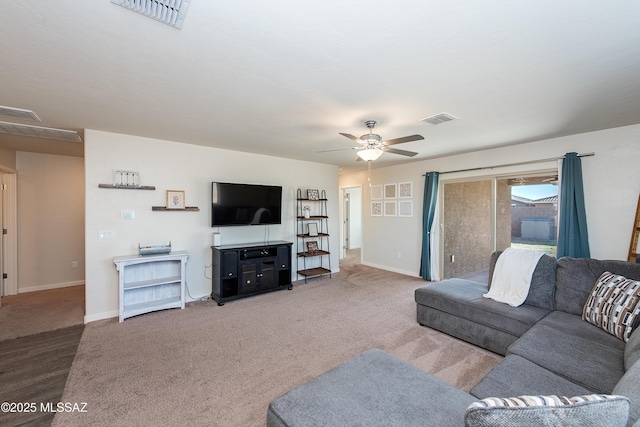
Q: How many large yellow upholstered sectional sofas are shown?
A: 0